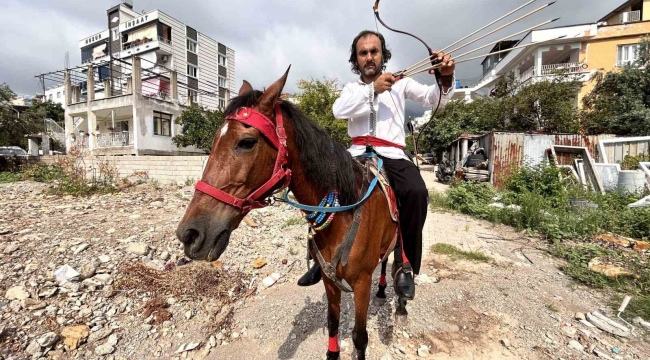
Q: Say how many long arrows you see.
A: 4